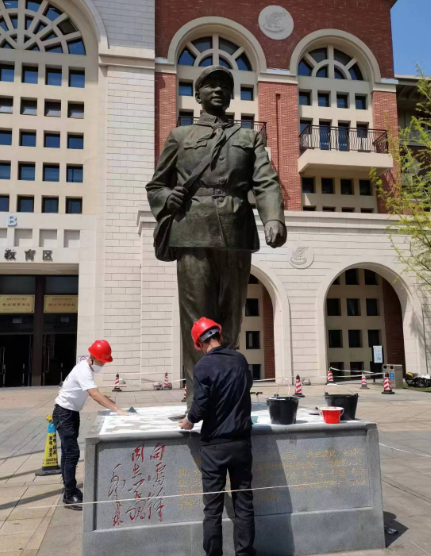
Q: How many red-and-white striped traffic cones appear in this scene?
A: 7